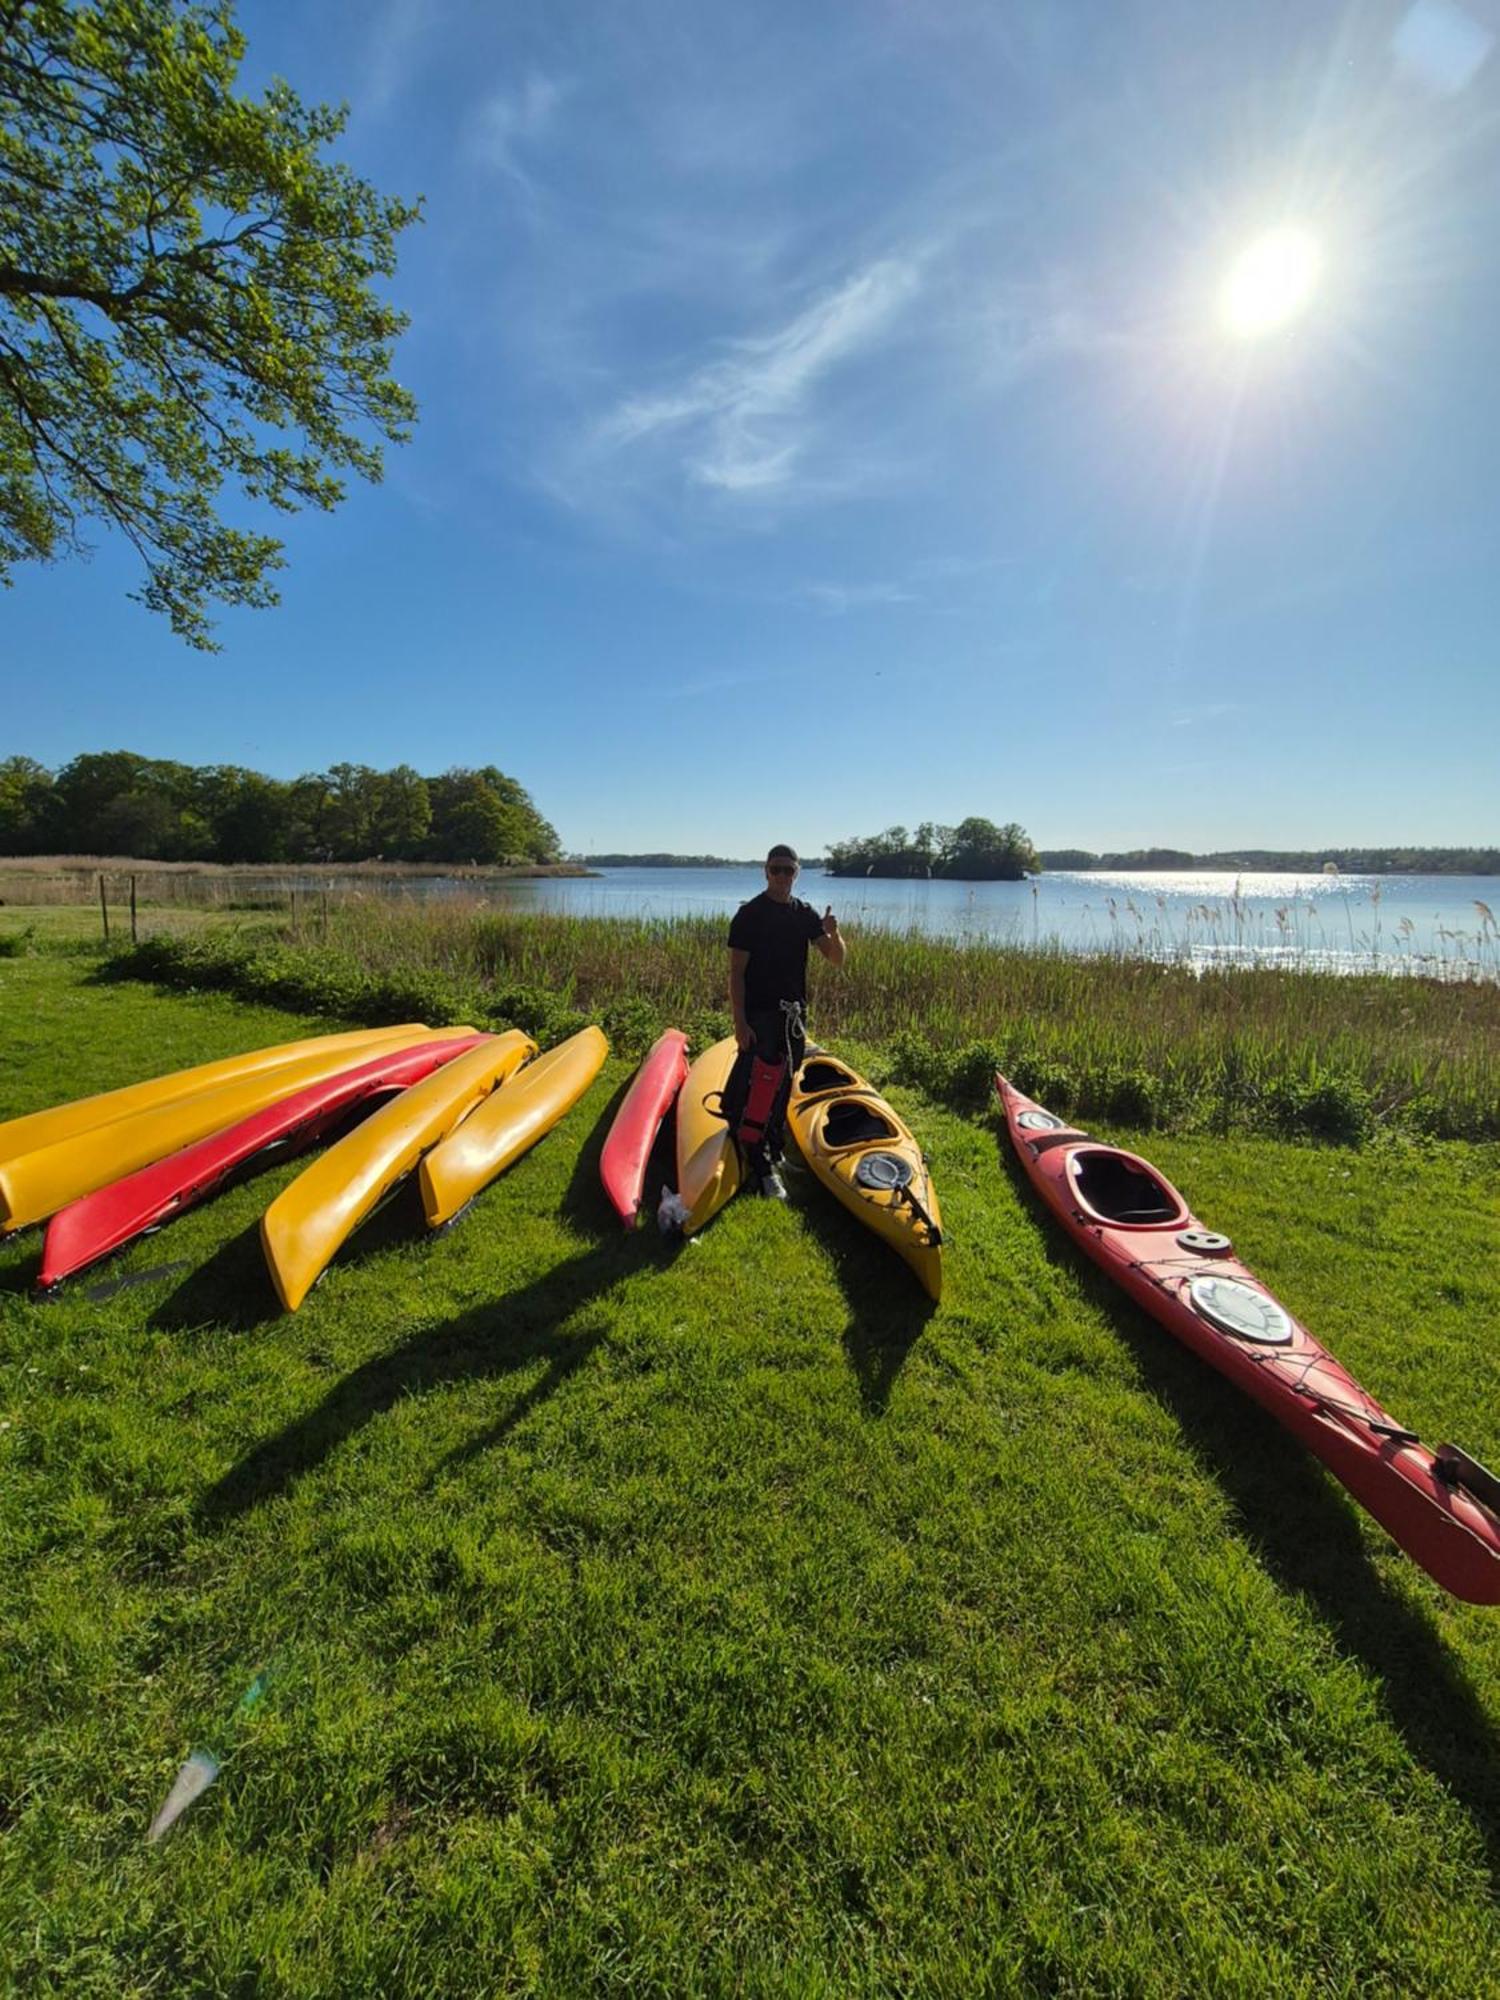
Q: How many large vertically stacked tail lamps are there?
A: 0